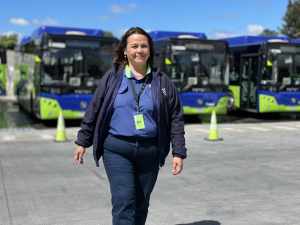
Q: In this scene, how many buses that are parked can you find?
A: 3